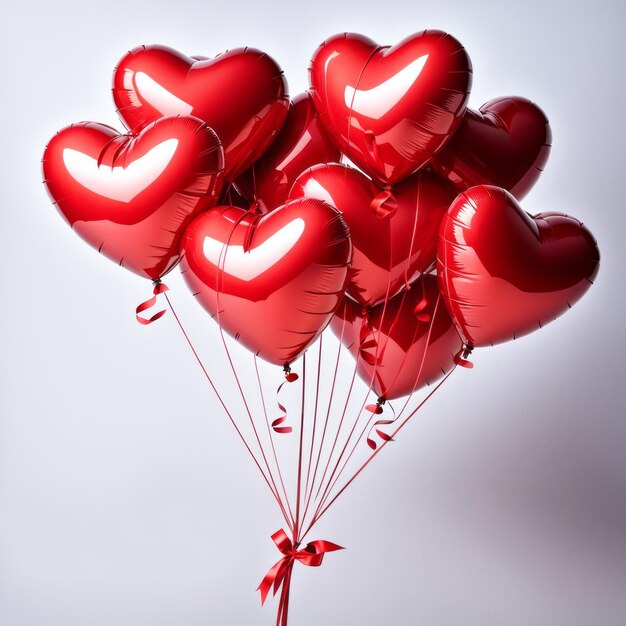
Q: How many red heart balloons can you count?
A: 9